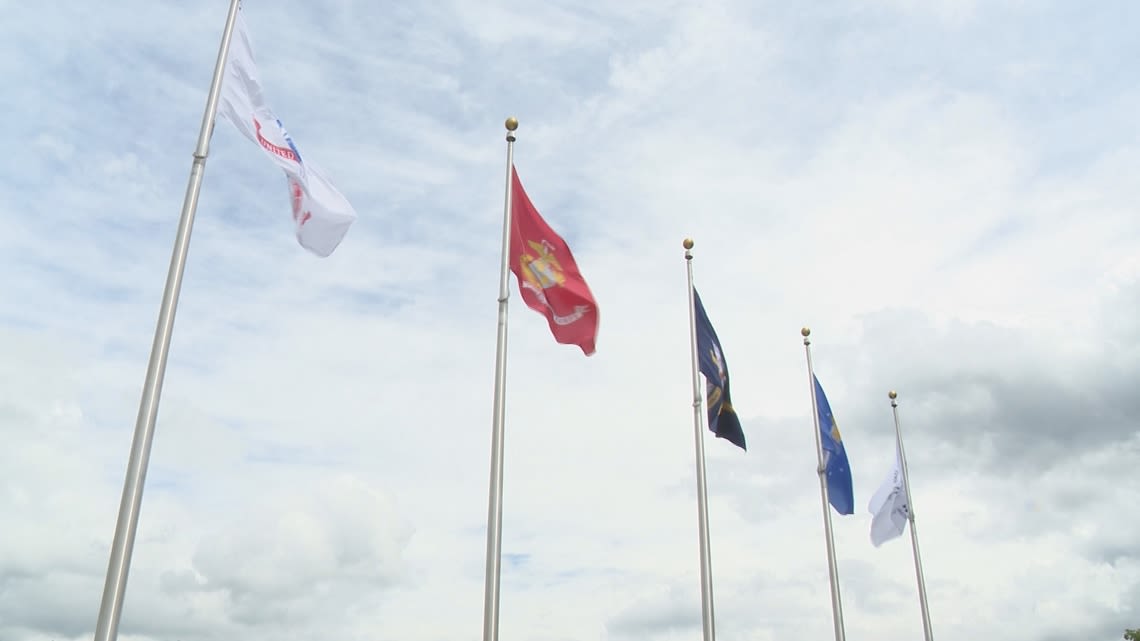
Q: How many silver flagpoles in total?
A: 5